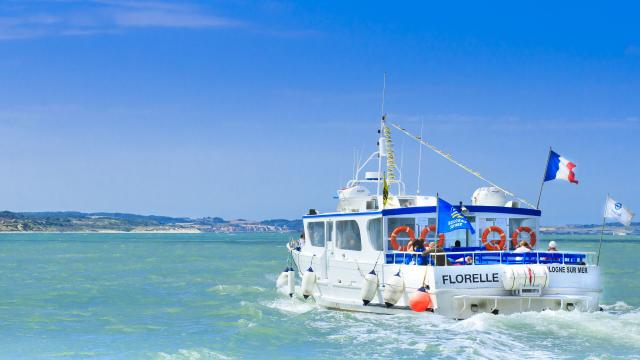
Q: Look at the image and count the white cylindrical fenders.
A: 5